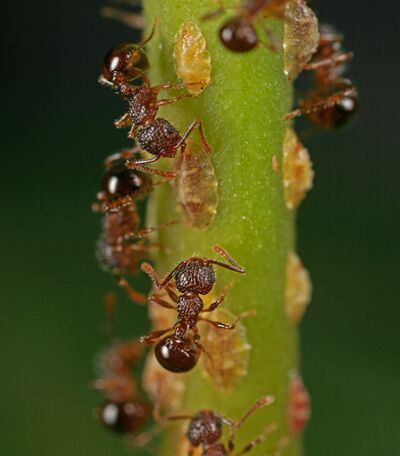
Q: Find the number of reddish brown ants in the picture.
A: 7